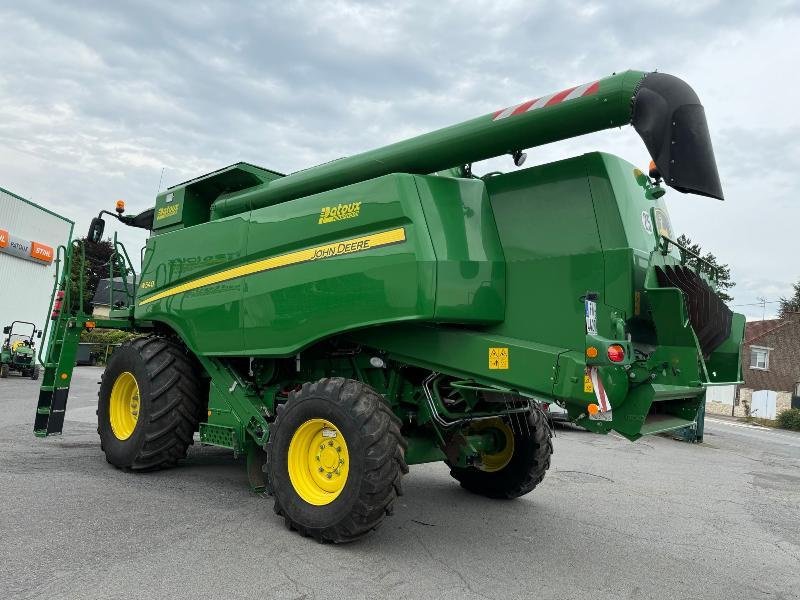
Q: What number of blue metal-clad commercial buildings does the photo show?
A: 0